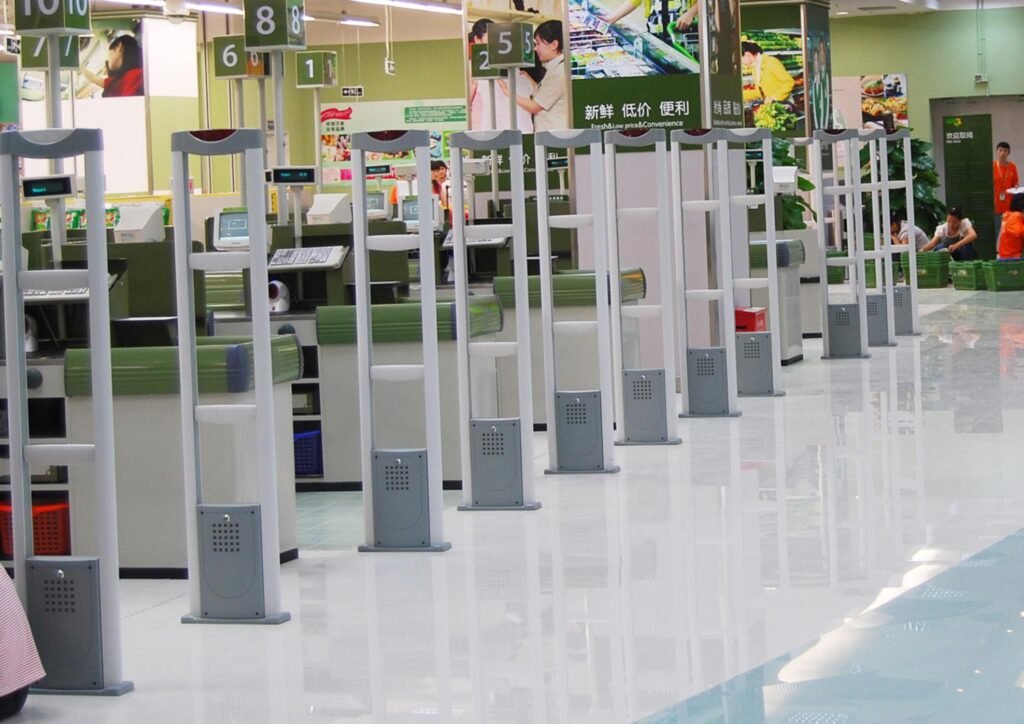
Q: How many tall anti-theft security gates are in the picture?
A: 11